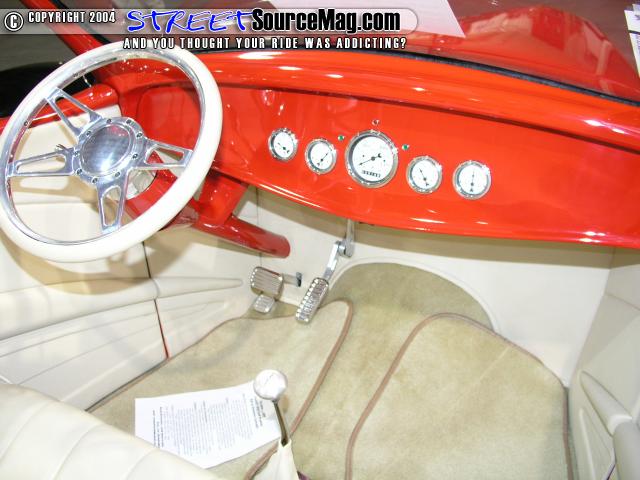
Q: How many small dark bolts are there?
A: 9